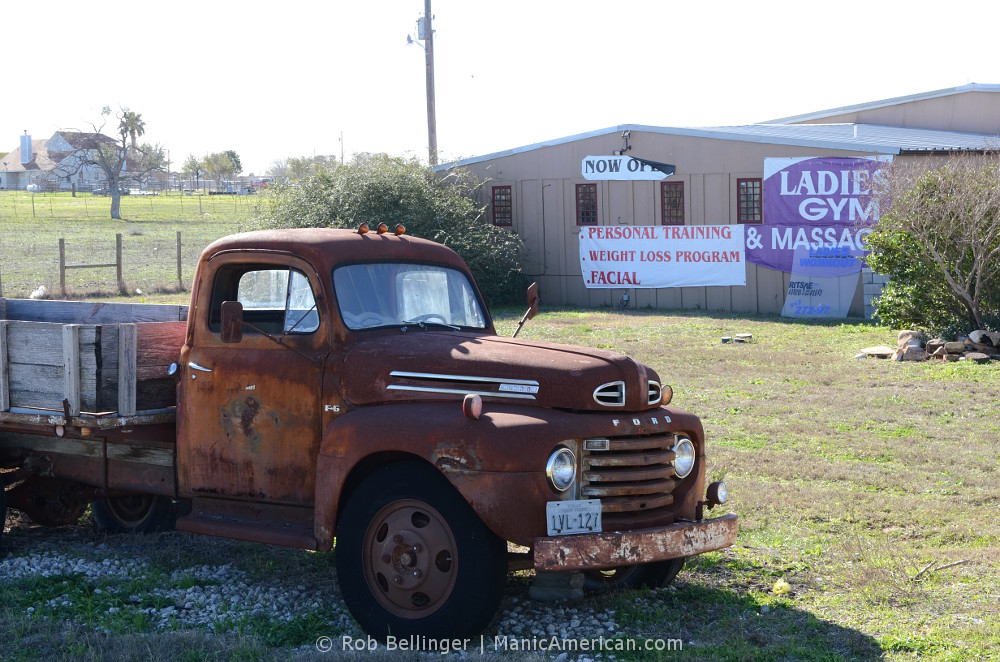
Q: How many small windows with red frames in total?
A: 4